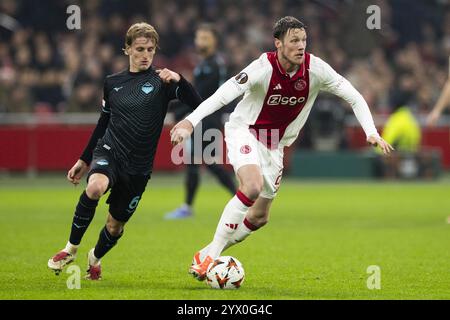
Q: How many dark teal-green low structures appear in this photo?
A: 1